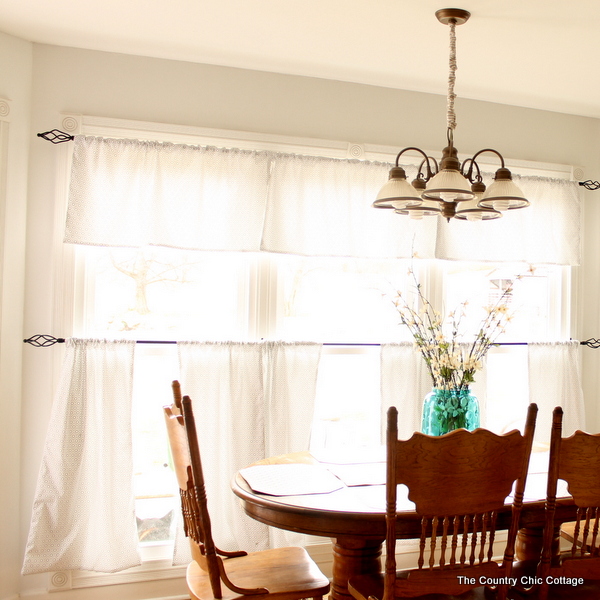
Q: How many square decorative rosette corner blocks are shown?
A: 5